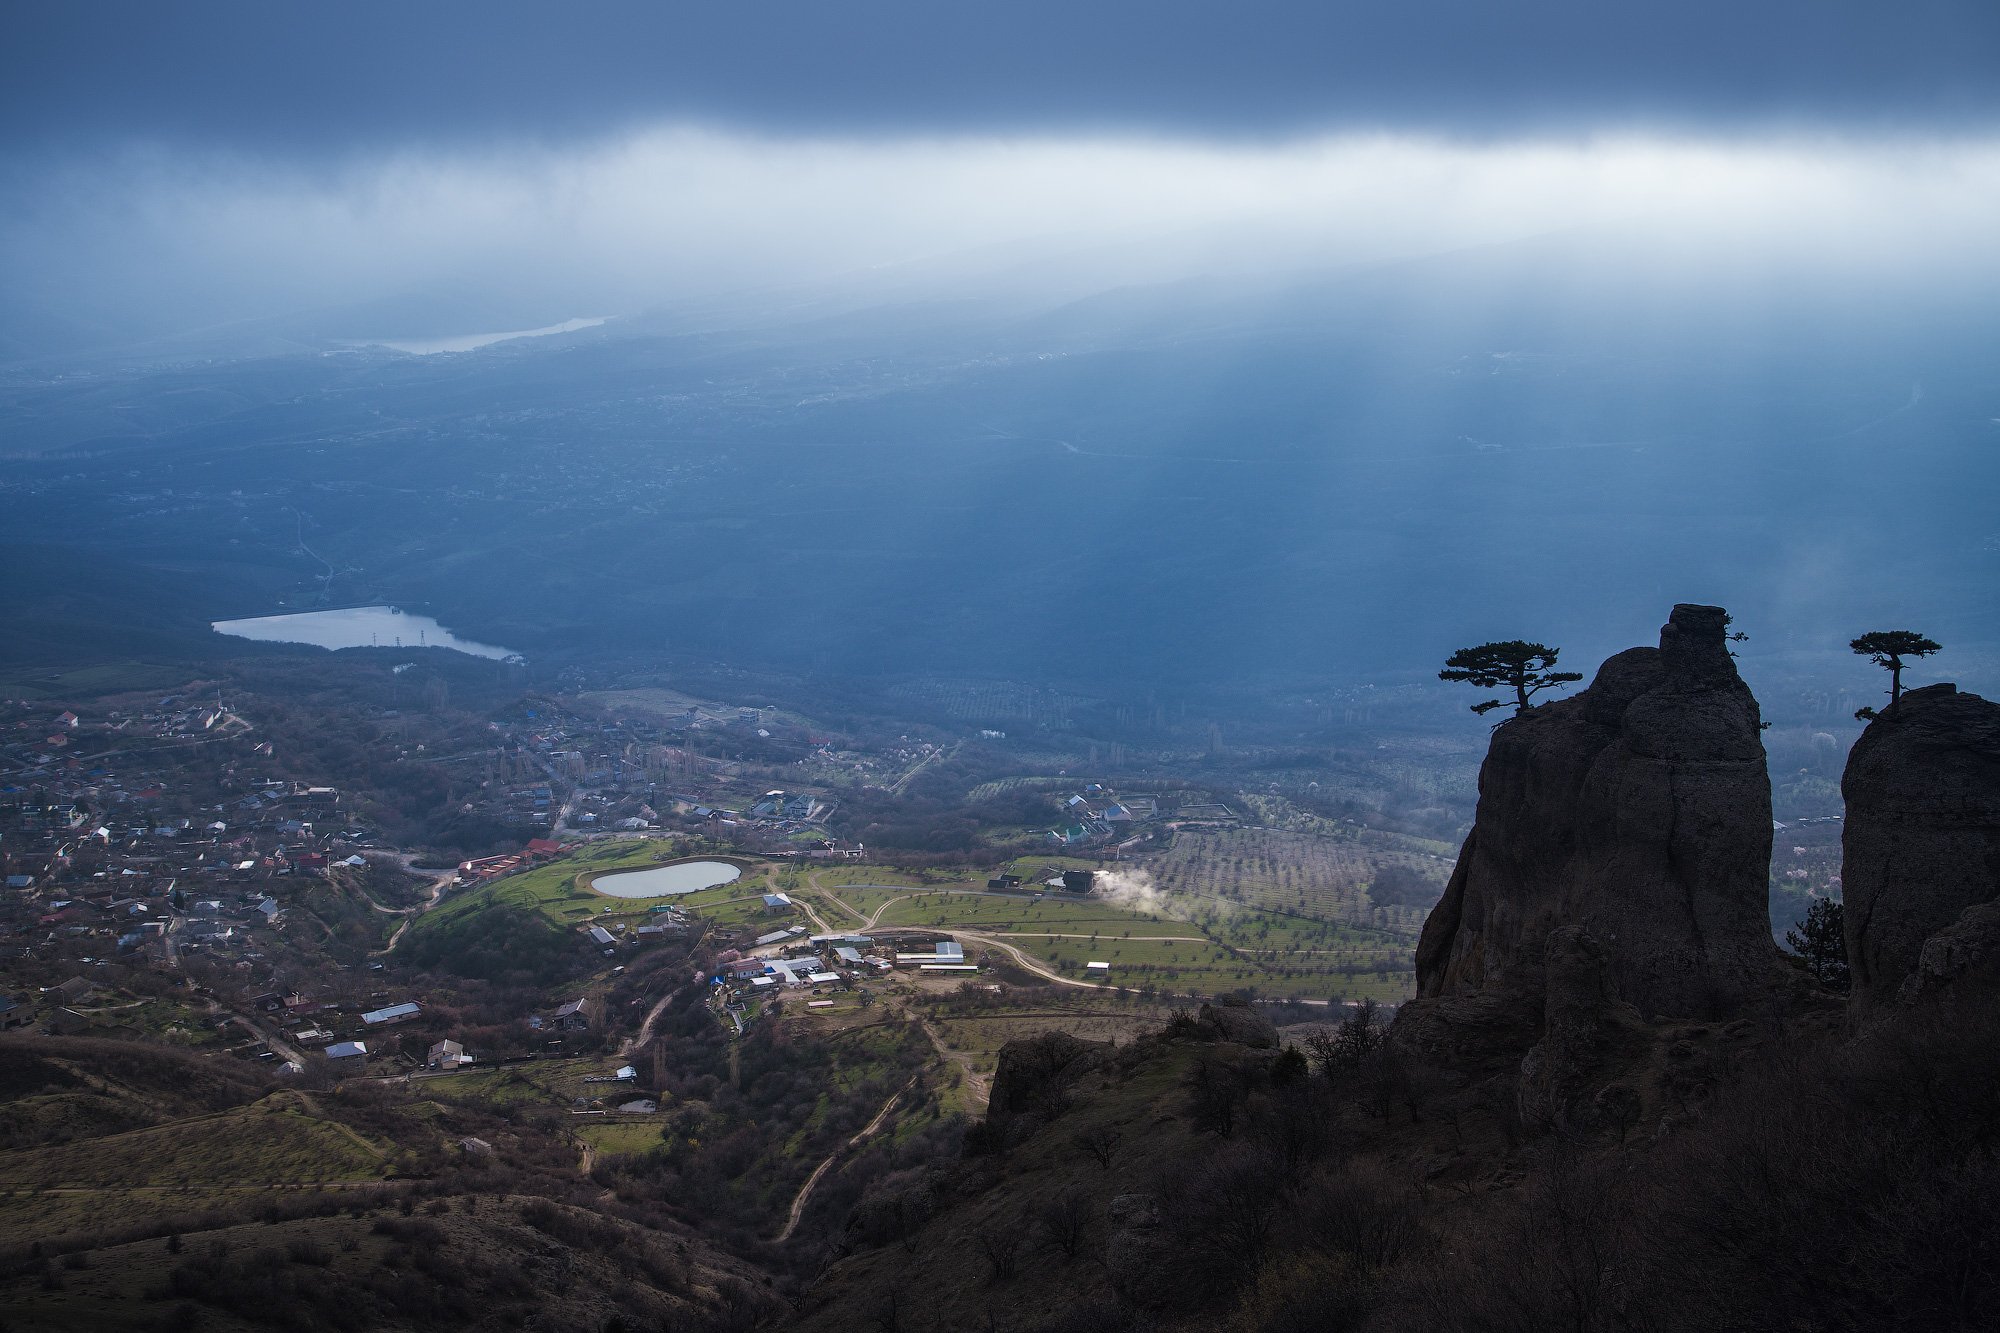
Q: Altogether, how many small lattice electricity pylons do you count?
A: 3